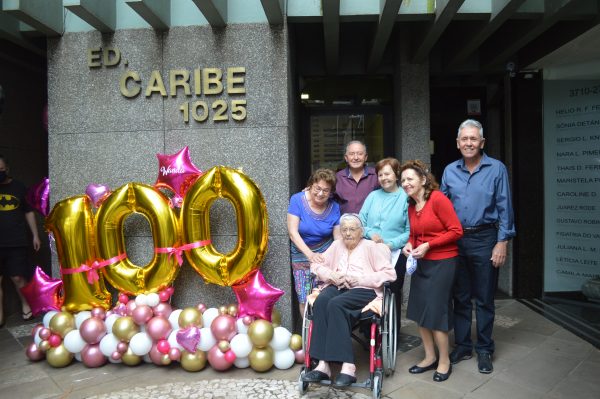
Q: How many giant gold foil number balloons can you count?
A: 3